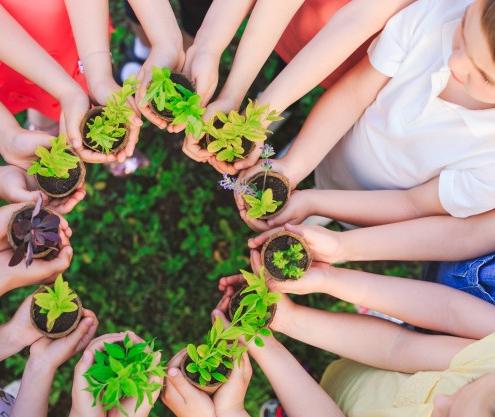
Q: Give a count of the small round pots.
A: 11